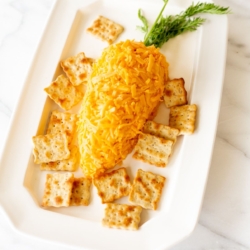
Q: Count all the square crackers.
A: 15